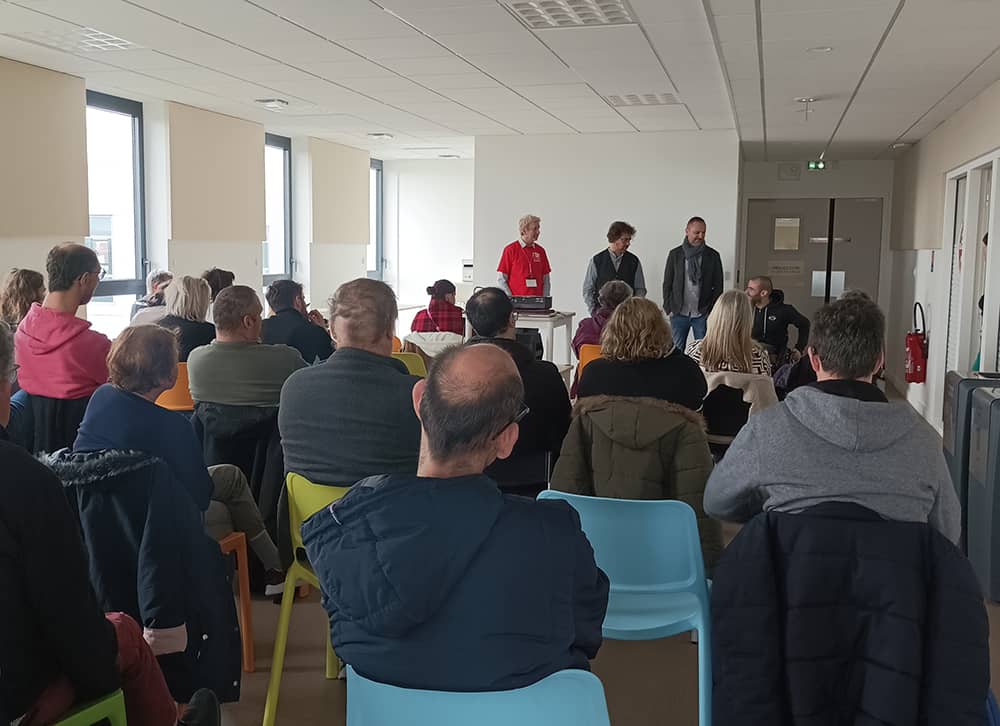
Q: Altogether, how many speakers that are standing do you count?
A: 3